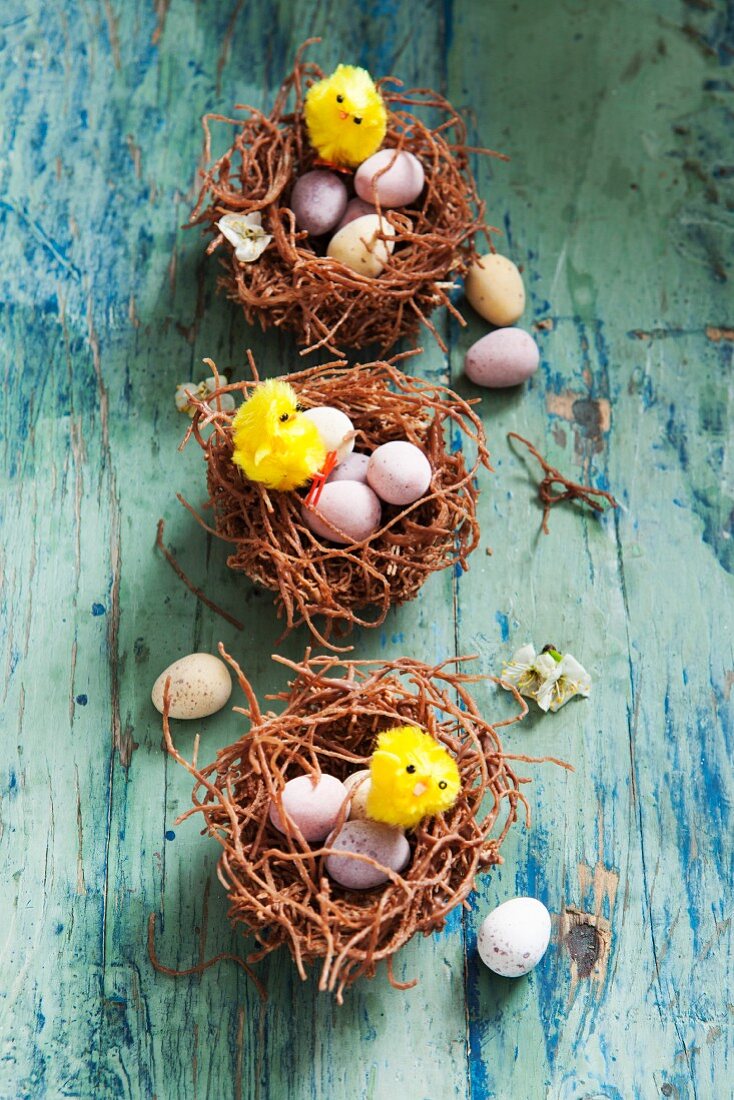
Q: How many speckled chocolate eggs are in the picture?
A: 15